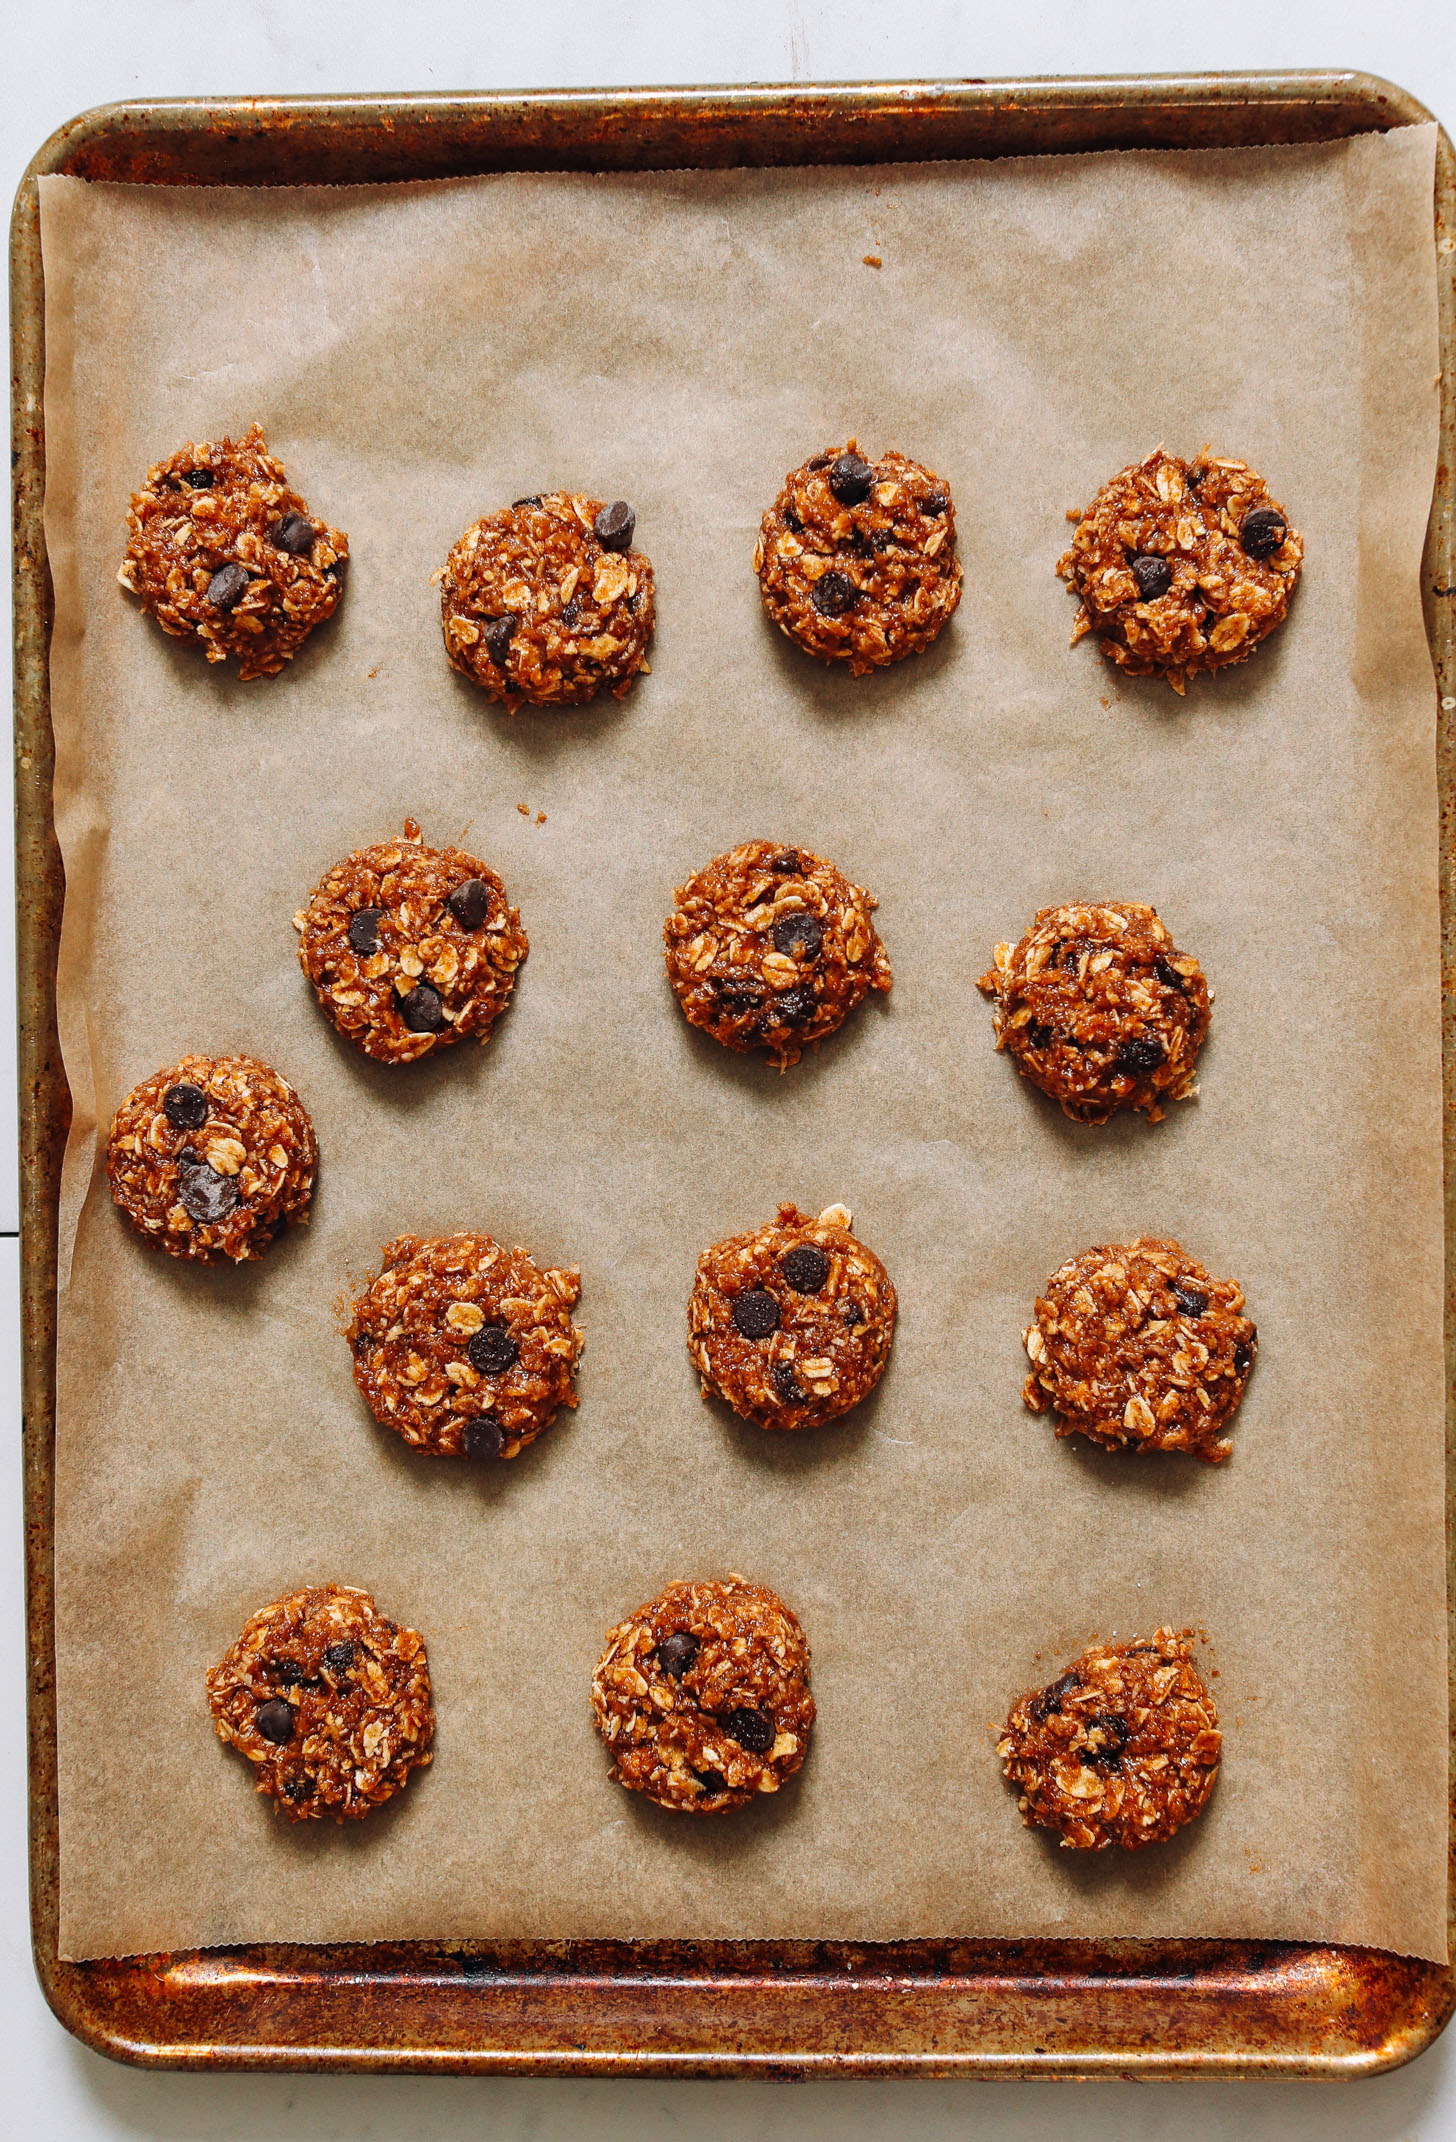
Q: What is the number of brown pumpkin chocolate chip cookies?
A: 14